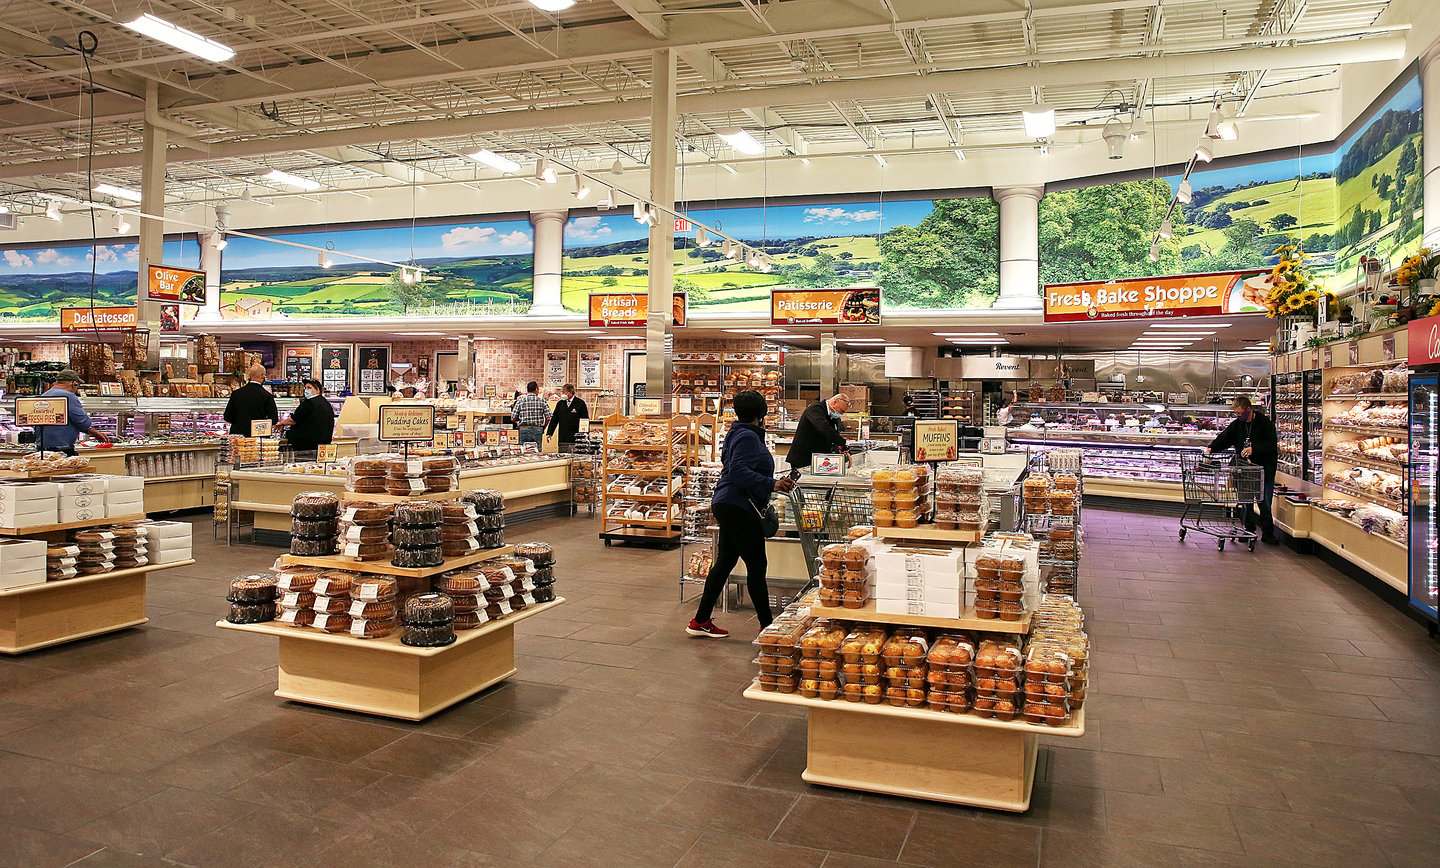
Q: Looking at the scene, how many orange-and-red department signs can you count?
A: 5